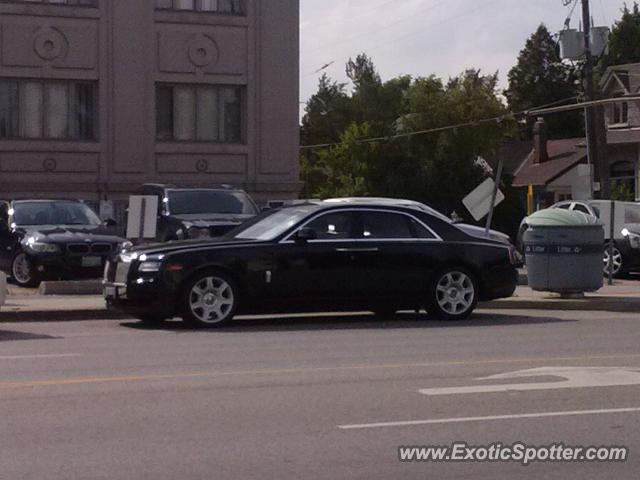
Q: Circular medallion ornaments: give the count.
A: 4